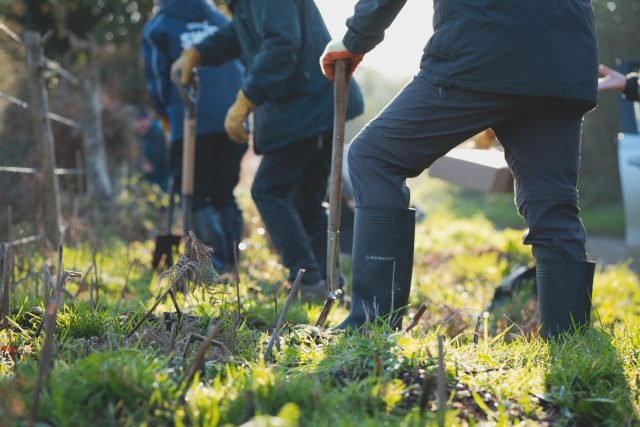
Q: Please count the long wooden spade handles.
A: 2